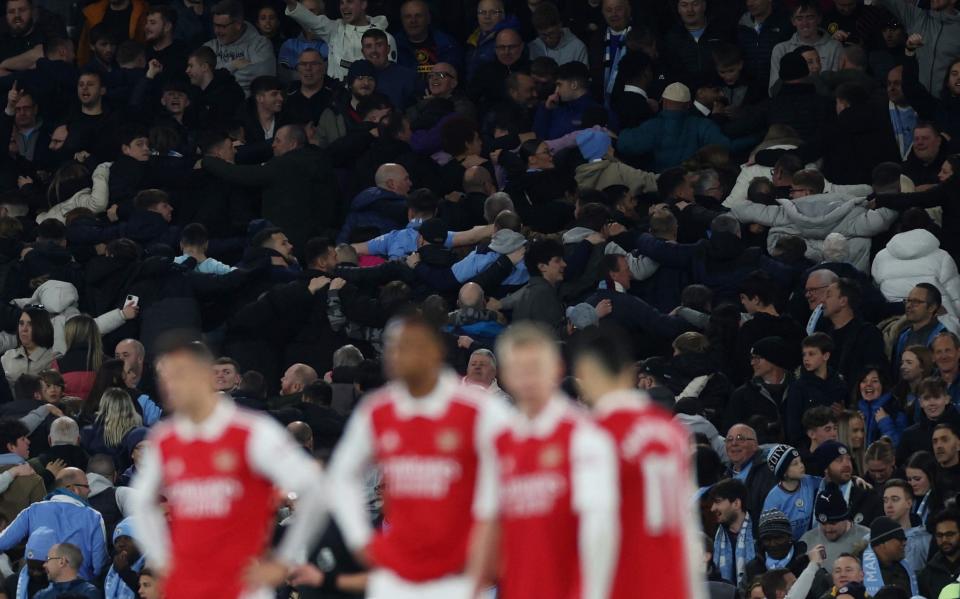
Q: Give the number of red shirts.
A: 4